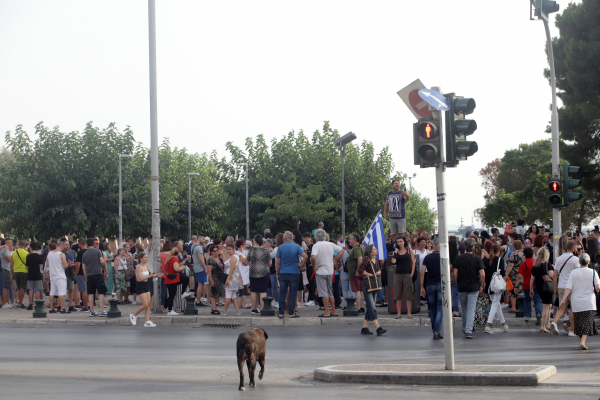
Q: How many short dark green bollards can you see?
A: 6